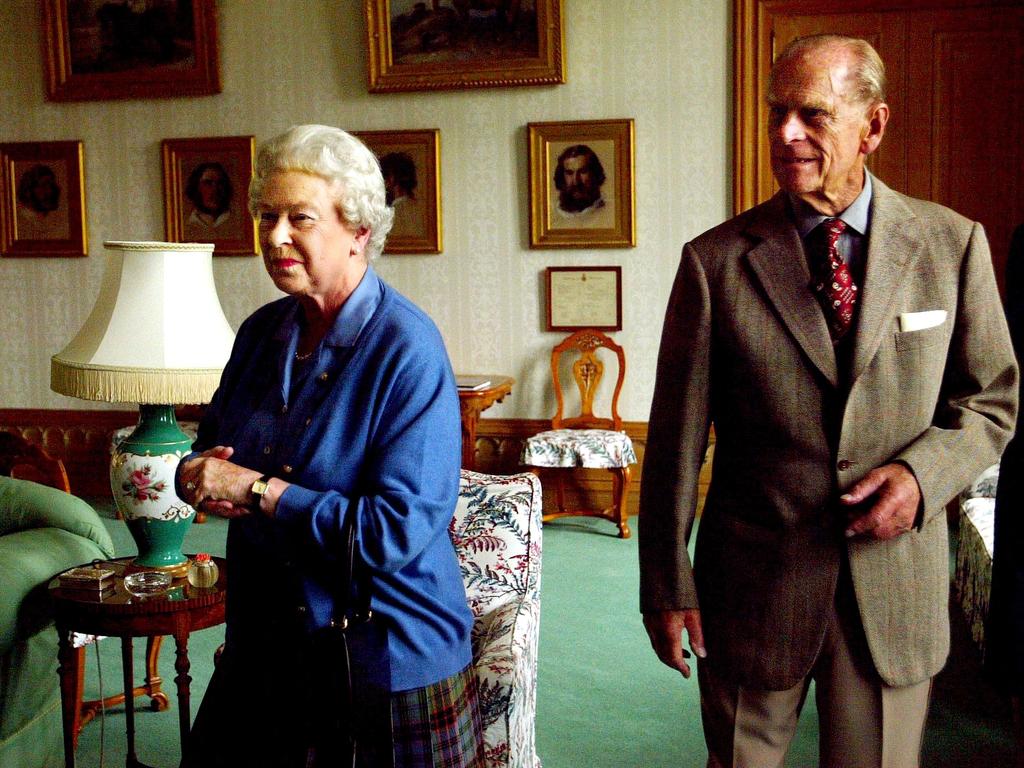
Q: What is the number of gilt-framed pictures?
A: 6